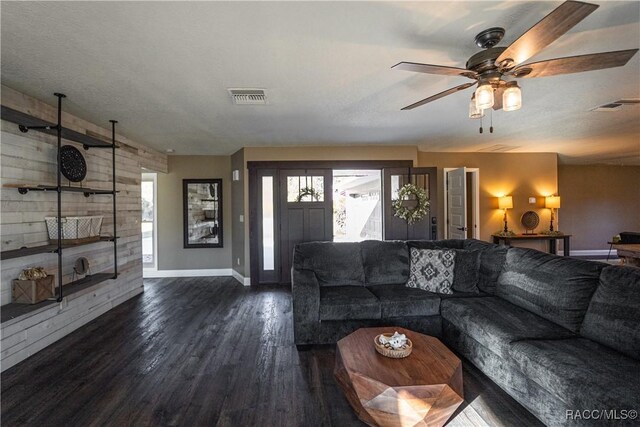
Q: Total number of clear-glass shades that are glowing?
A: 3